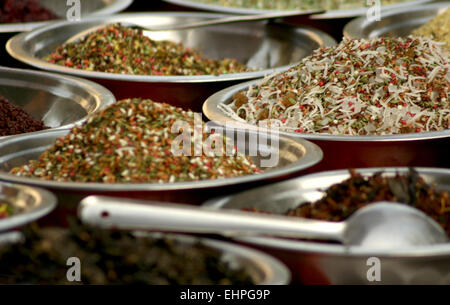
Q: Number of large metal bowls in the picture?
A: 10